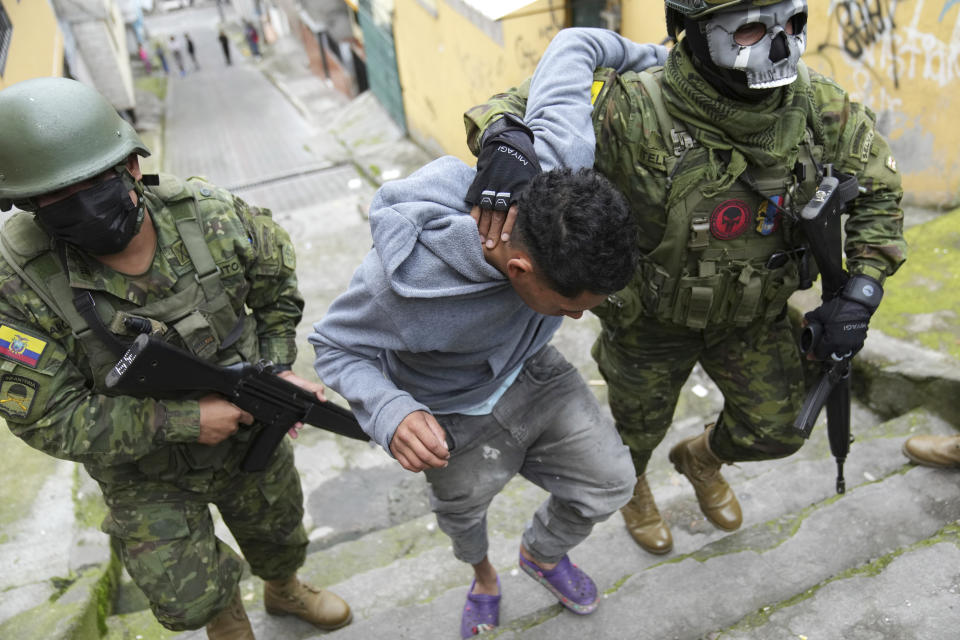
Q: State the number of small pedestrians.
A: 6